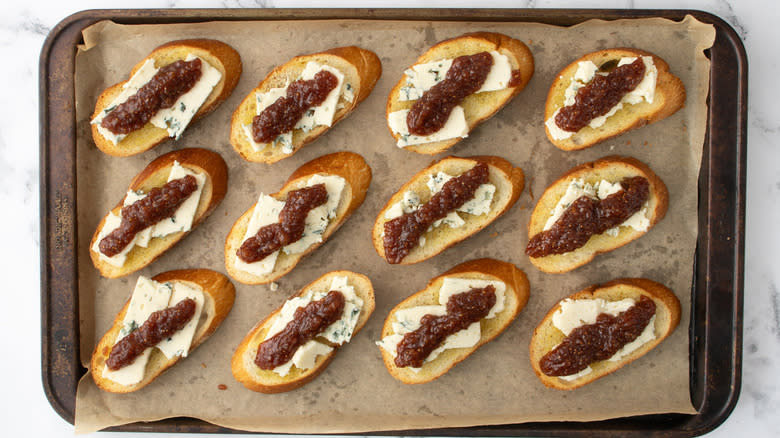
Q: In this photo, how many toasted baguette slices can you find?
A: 12